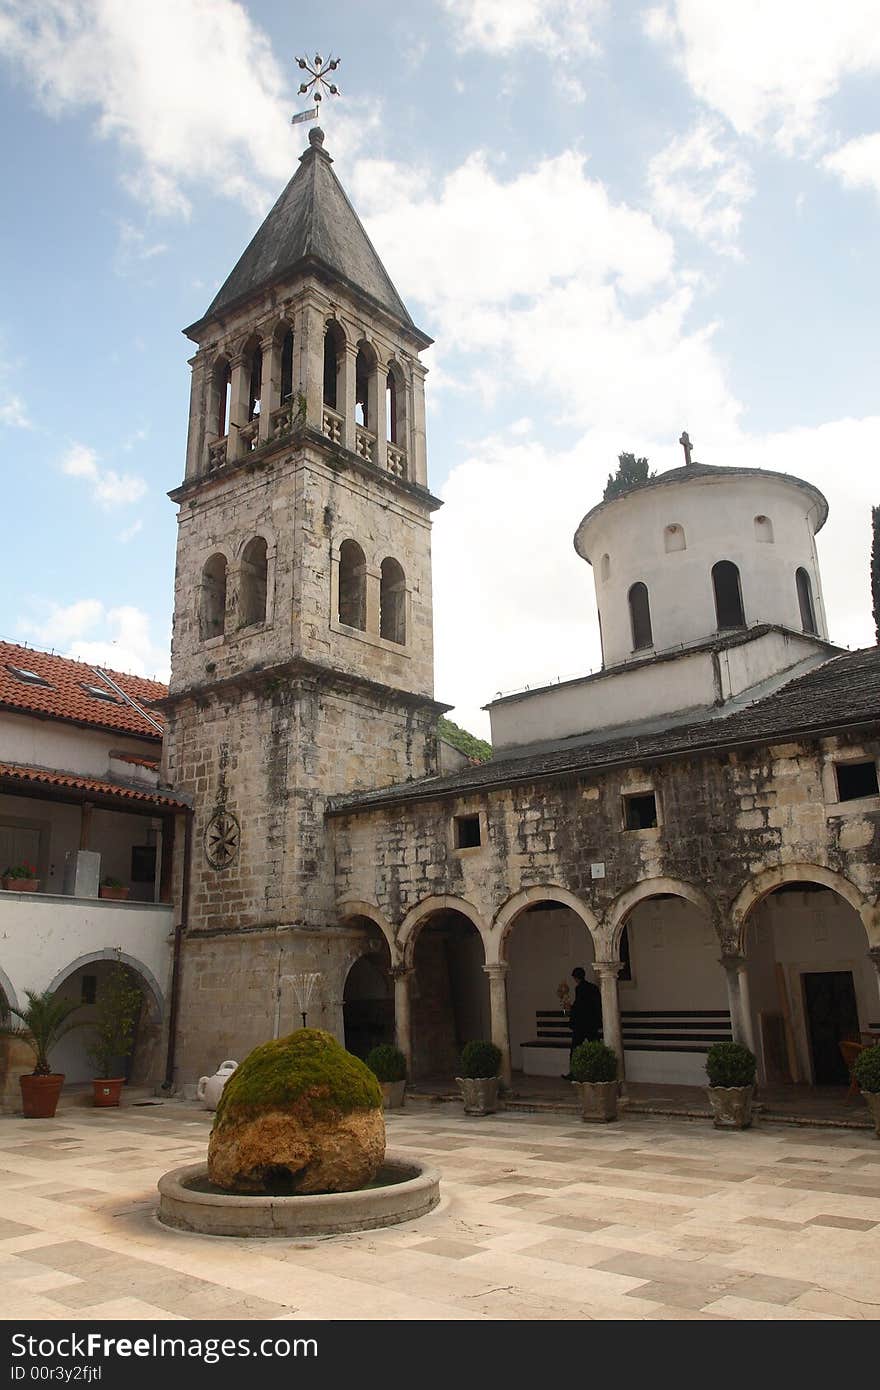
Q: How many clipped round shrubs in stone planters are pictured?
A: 5